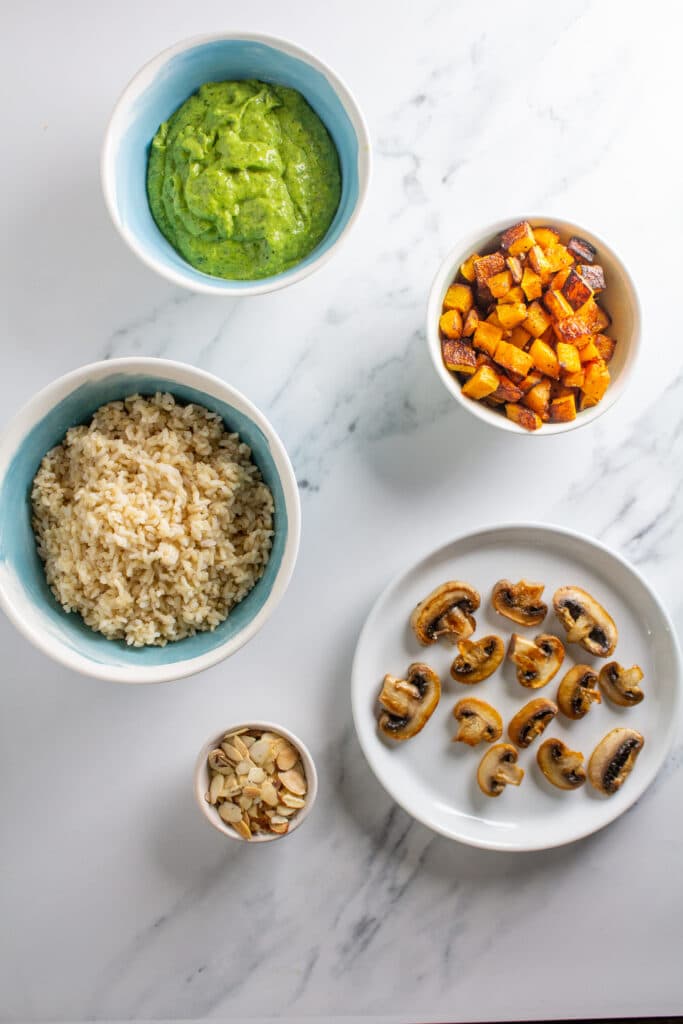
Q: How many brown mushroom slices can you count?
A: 13